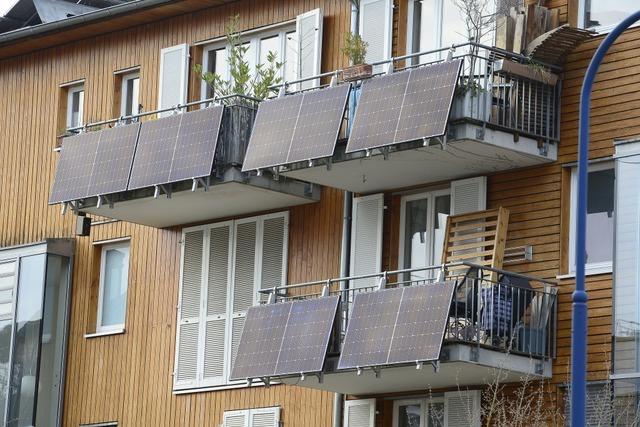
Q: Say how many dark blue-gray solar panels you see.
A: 6